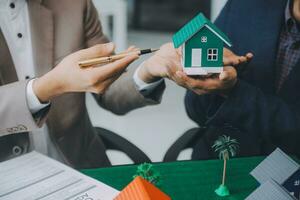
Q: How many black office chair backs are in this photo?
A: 2